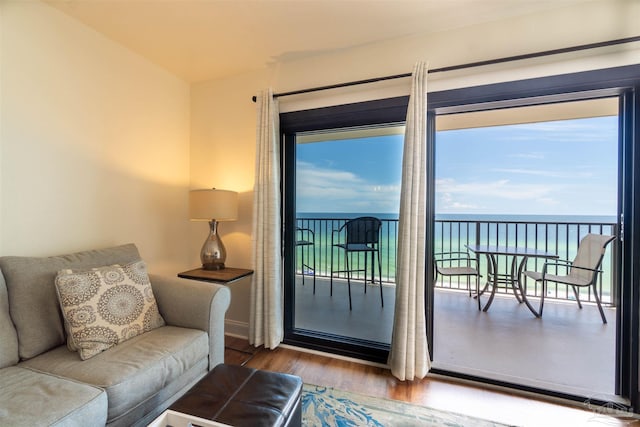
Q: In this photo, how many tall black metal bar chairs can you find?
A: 2